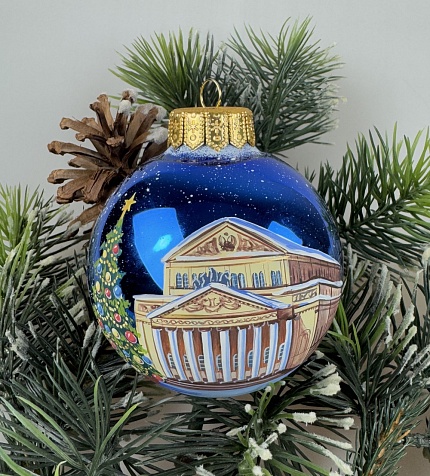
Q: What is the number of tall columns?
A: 9